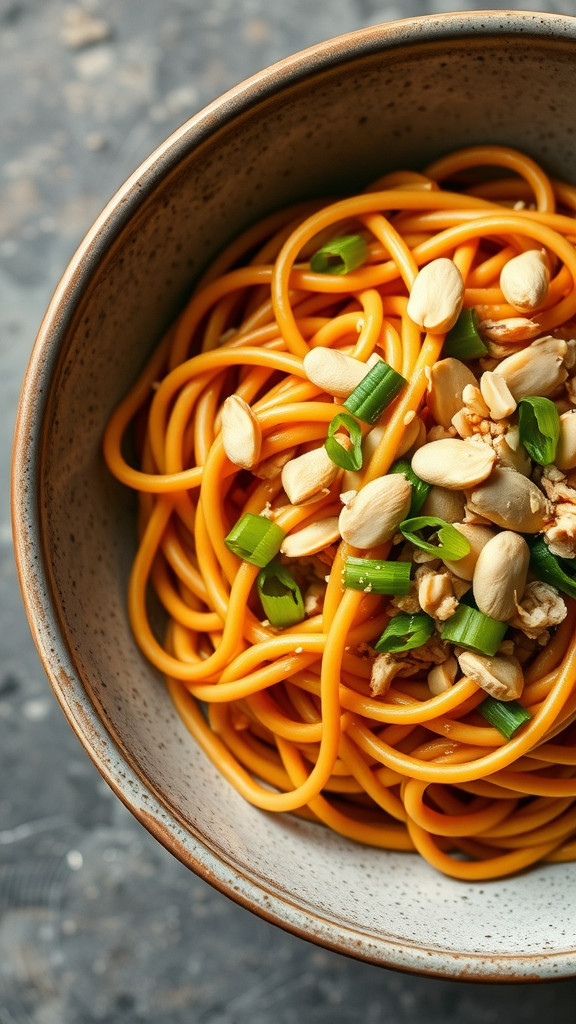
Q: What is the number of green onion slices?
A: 14